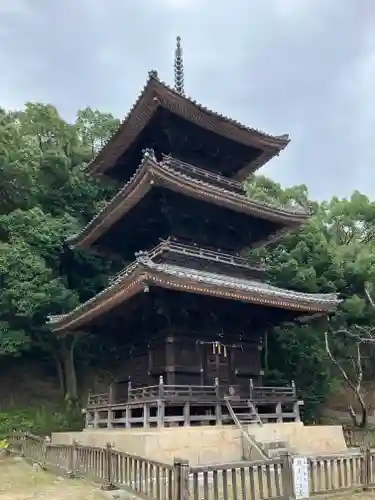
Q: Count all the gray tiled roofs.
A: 3